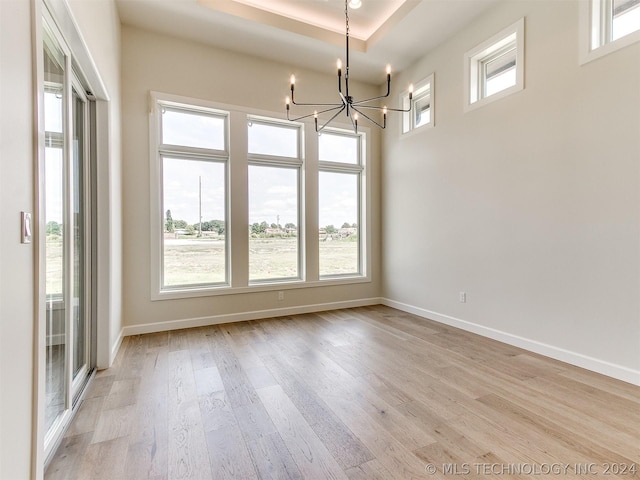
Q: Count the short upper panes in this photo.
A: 3